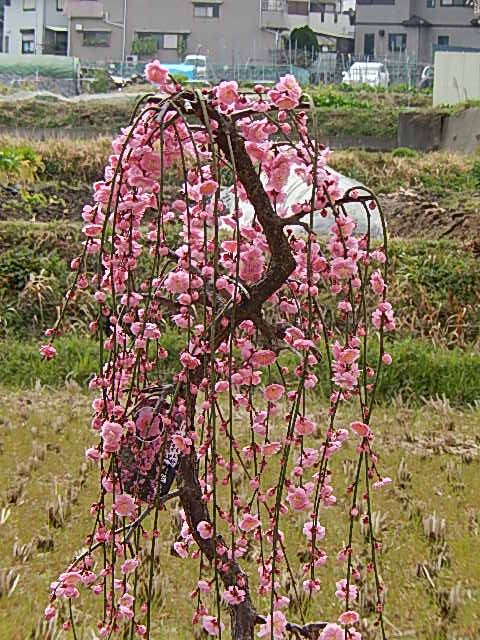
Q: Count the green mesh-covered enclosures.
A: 1